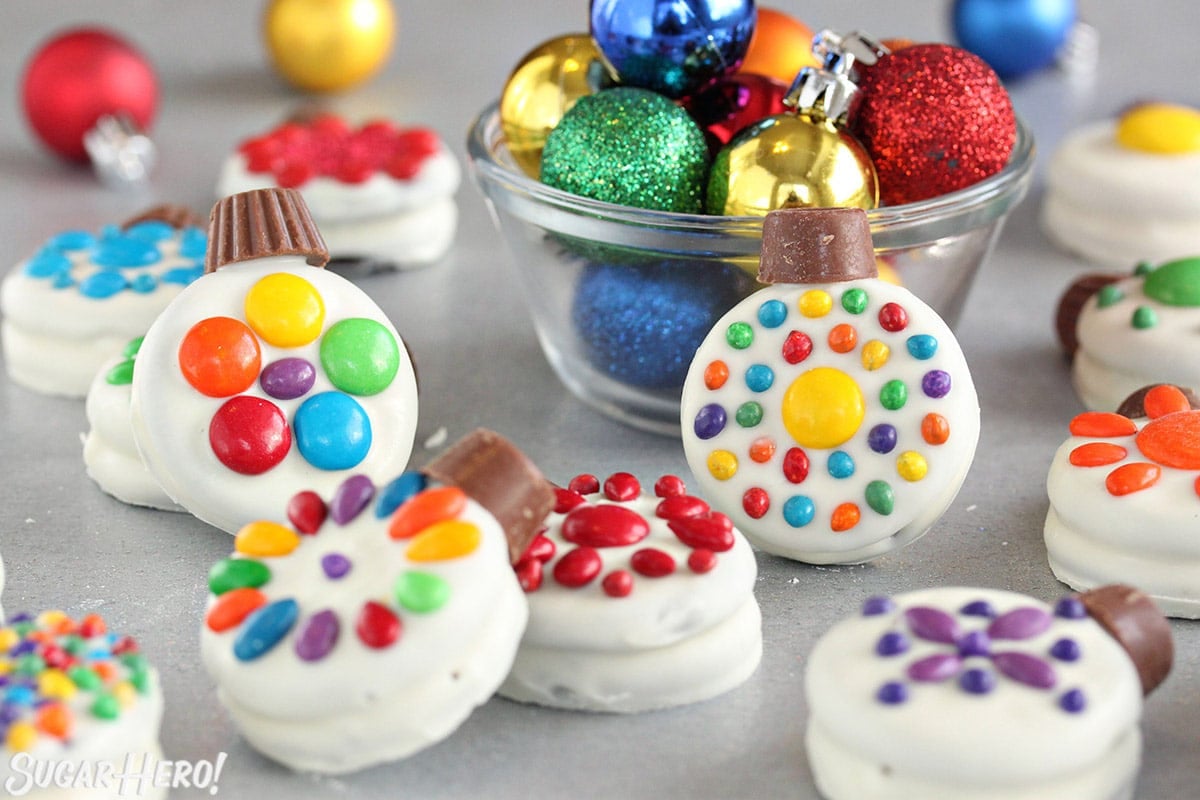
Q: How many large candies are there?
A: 11